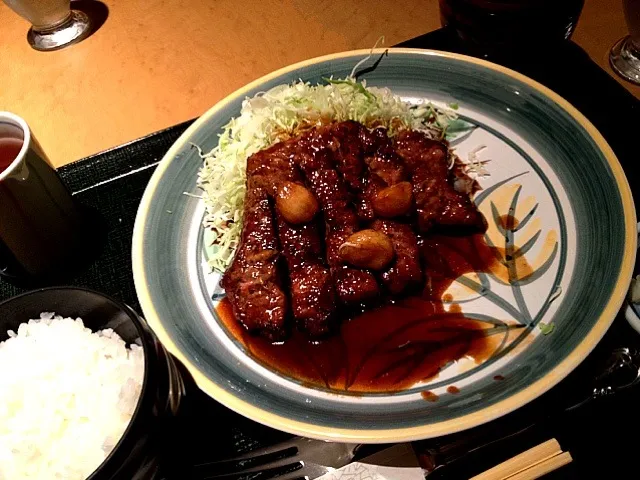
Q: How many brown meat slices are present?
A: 5